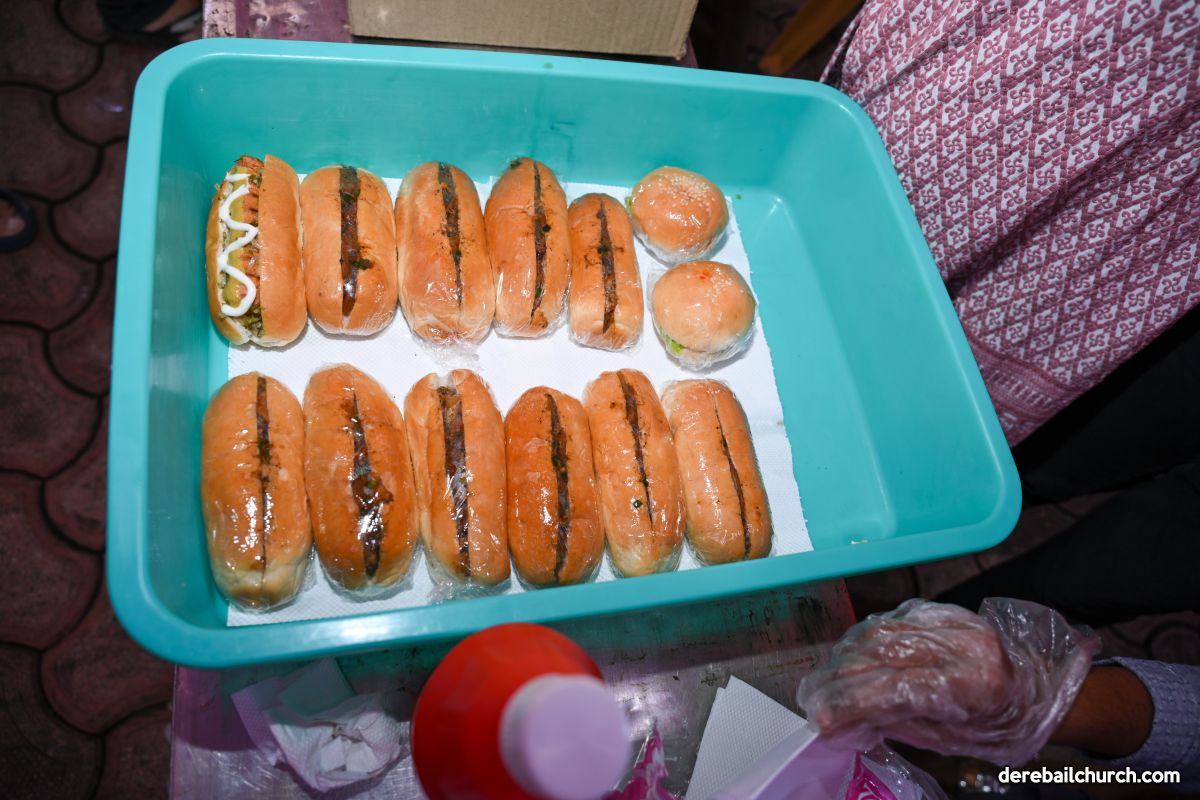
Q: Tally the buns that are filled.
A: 13